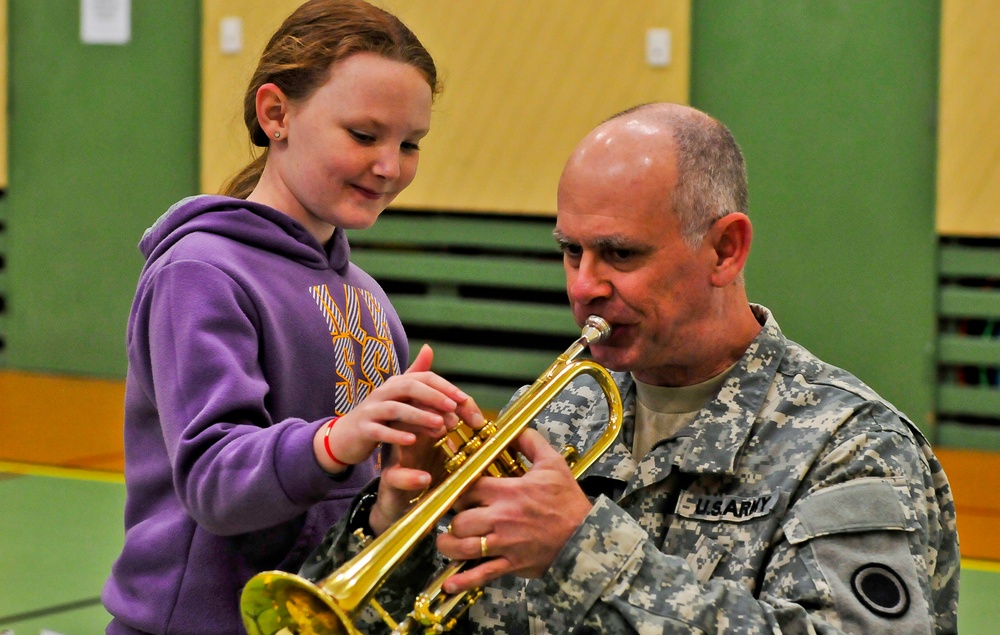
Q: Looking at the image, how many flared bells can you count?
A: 1